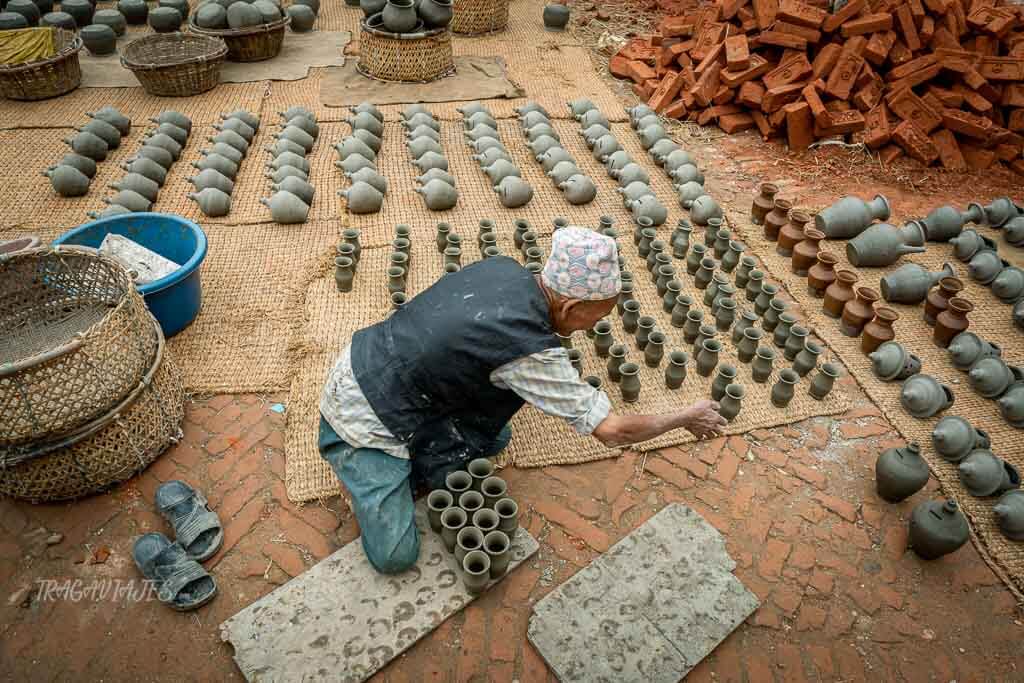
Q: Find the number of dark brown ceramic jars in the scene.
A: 10